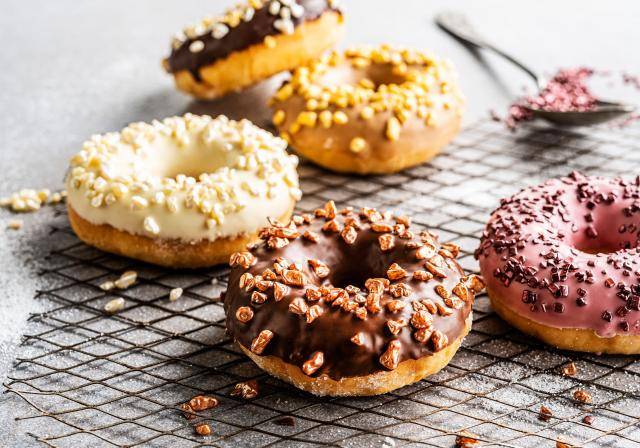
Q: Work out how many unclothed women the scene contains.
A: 0